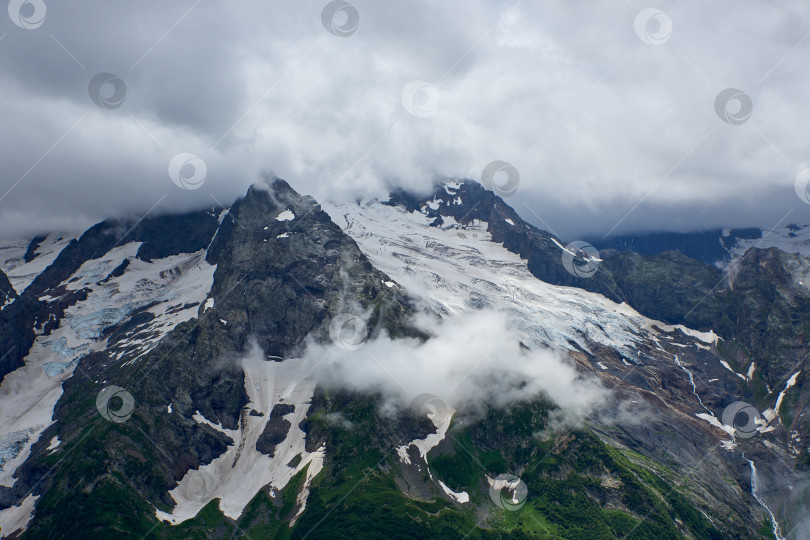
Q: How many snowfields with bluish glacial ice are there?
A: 2